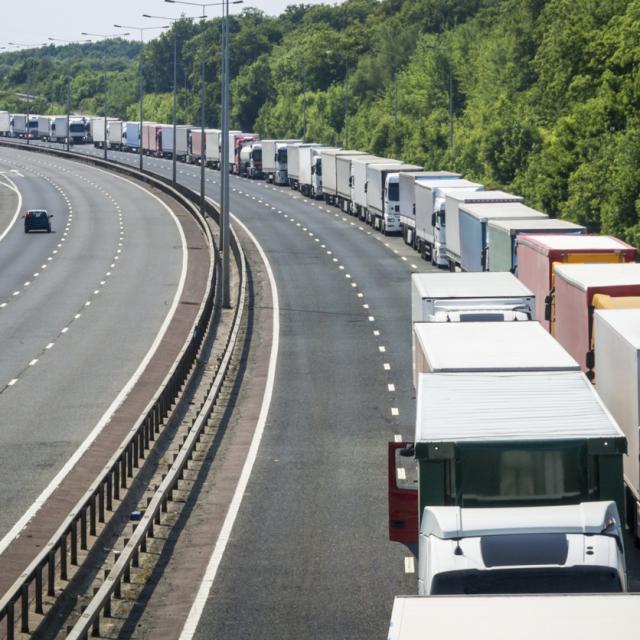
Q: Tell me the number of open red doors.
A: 1